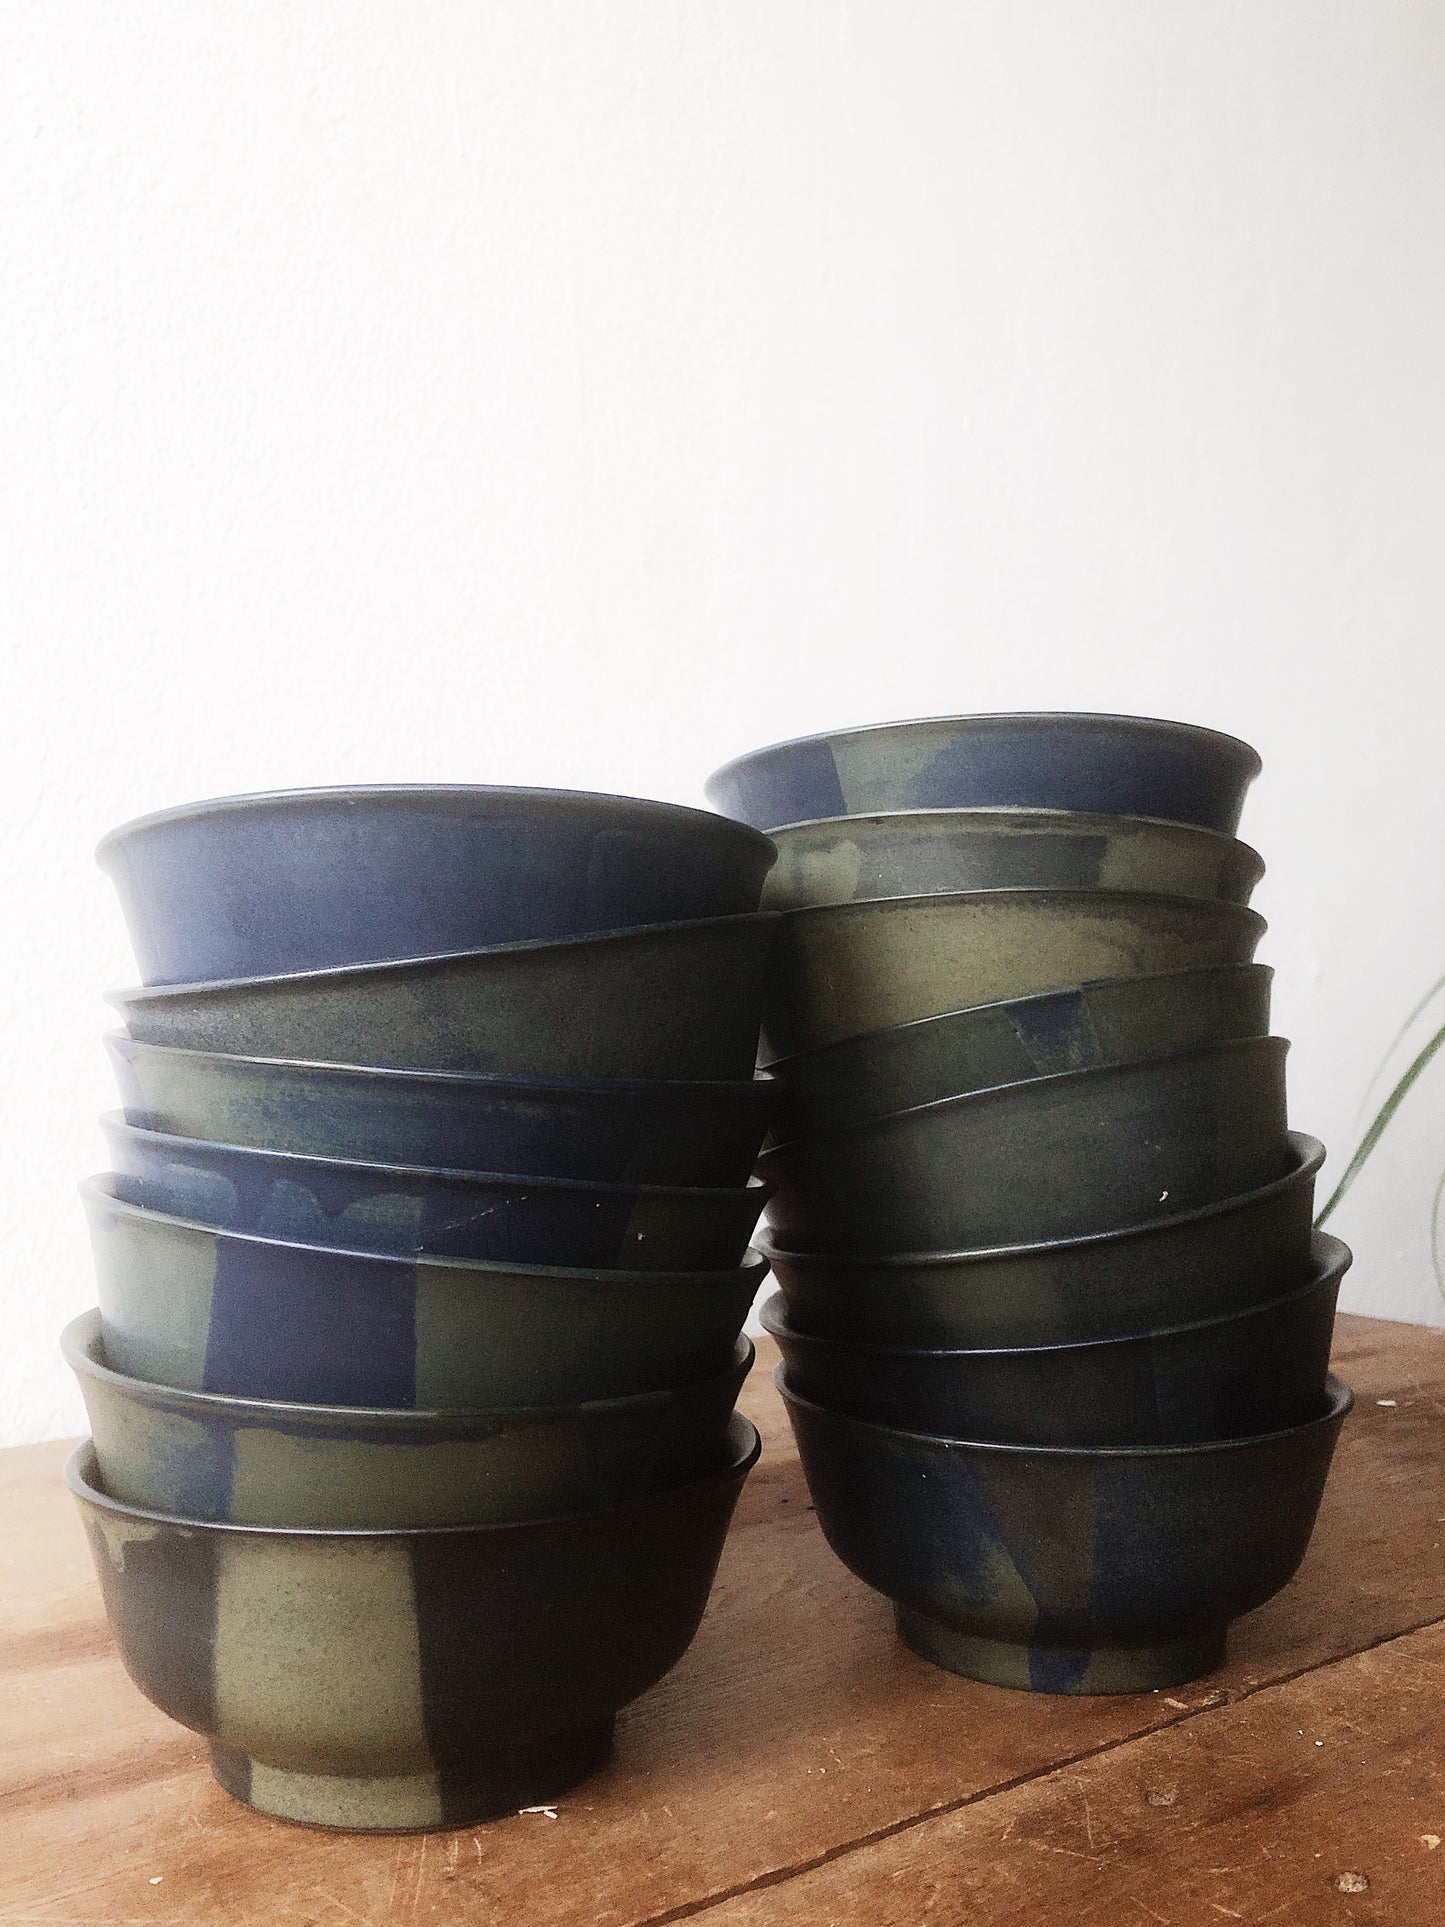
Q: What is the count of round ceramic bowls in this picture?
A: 15